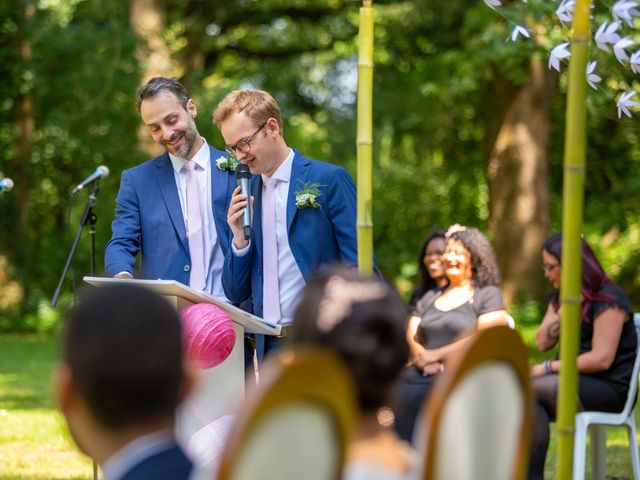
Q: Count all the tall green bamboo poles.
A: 2